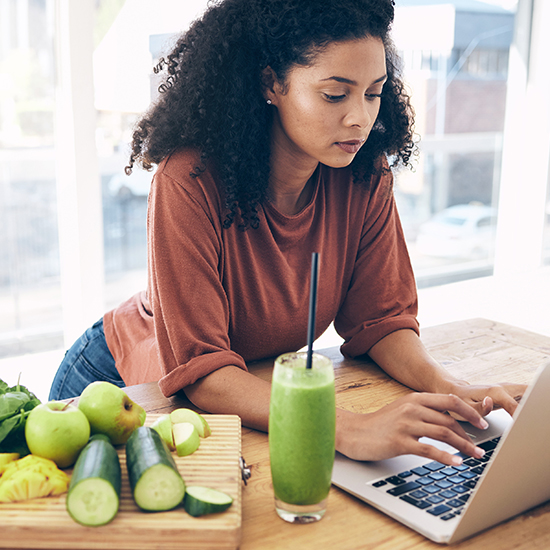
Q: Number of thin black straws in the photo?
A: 1